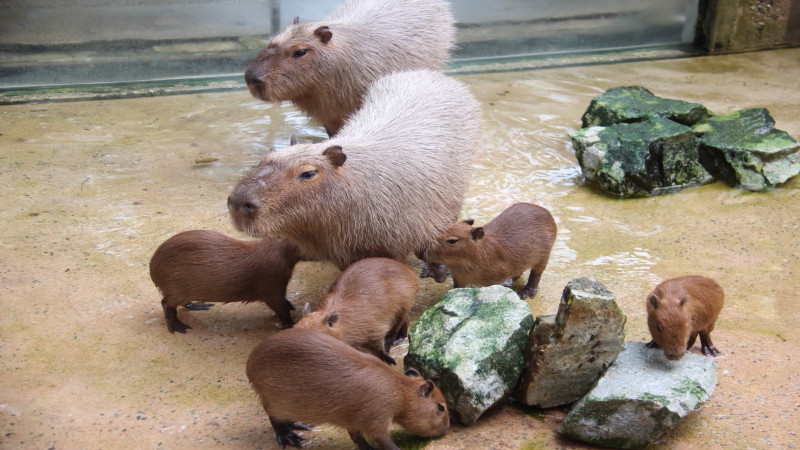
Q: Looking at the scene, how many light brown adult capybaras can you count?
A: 2